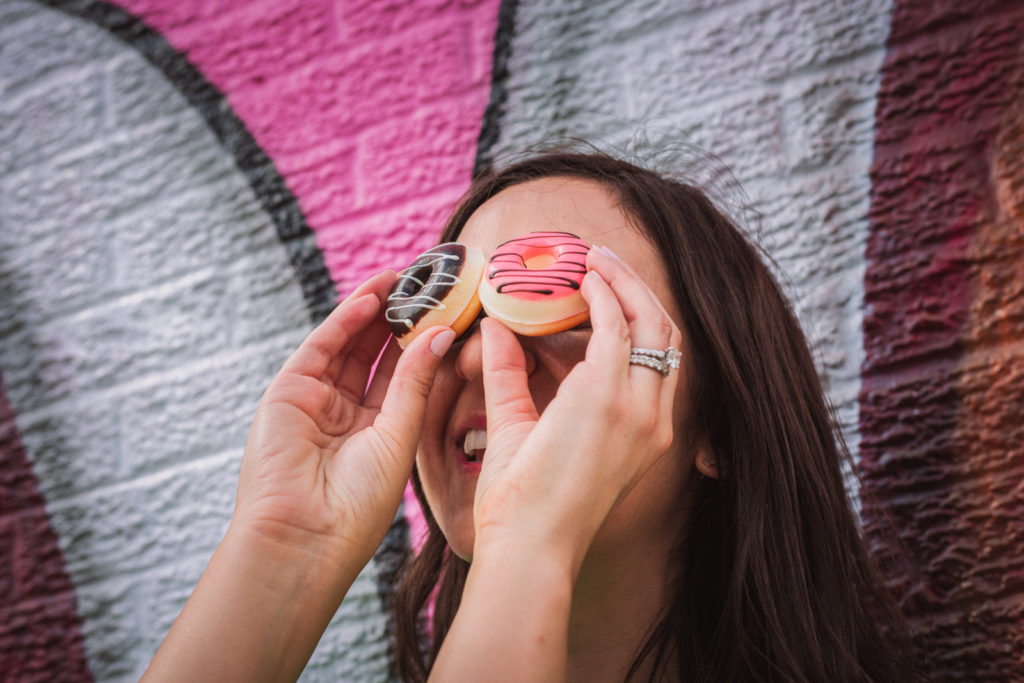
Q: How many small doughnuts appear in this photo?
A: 2